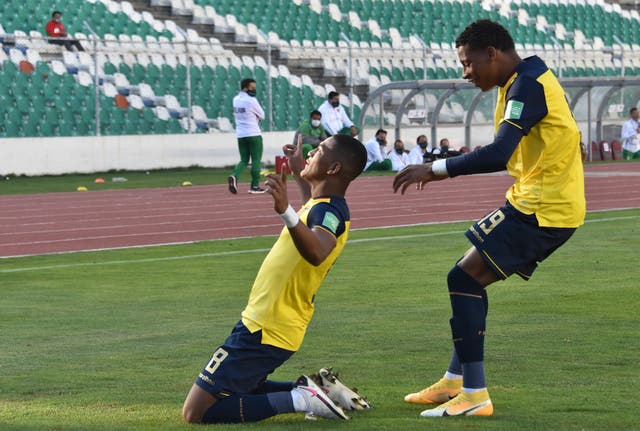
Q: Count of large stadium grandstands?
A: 1